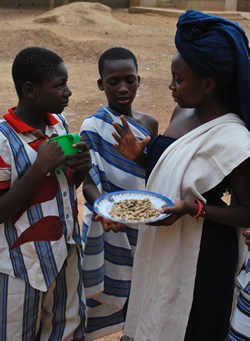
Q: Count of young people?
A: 3